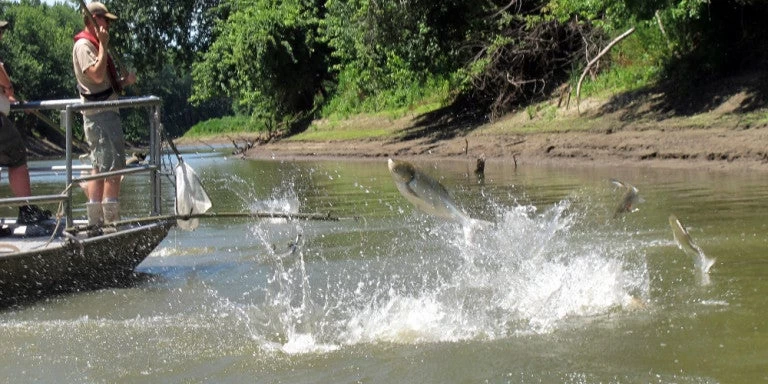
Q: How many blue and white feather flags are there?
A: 0